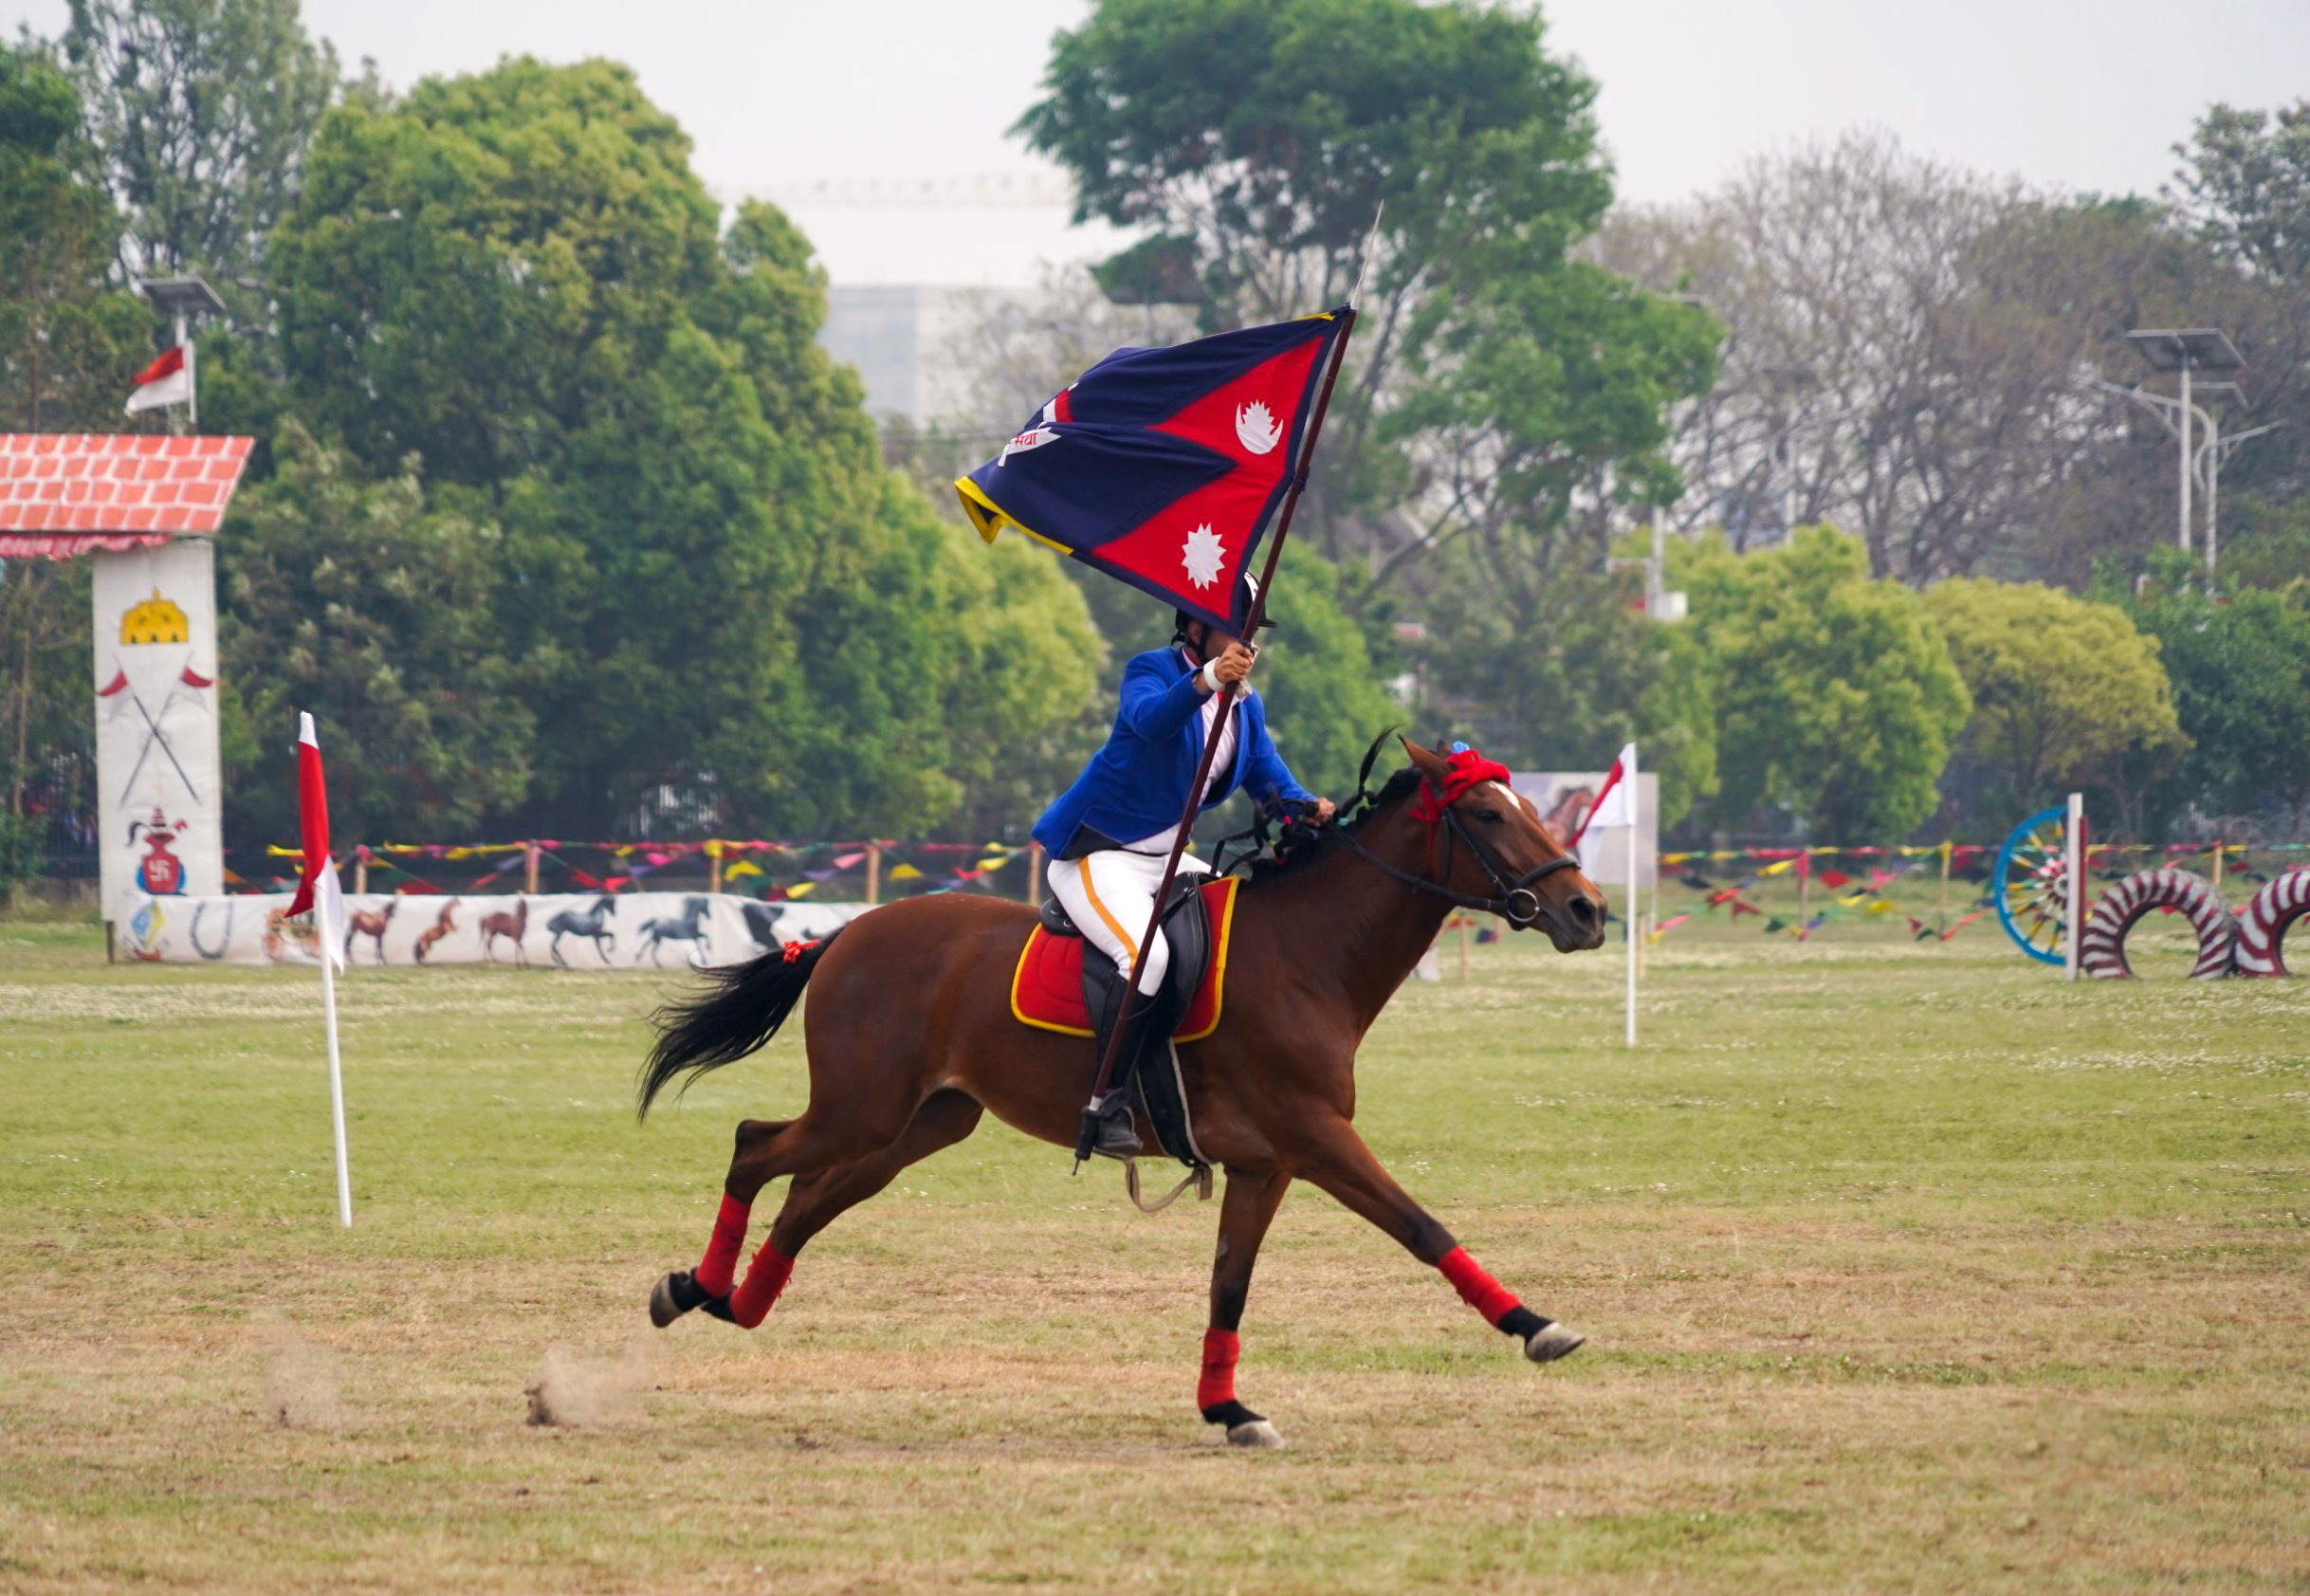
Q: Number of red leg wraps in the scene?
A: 4